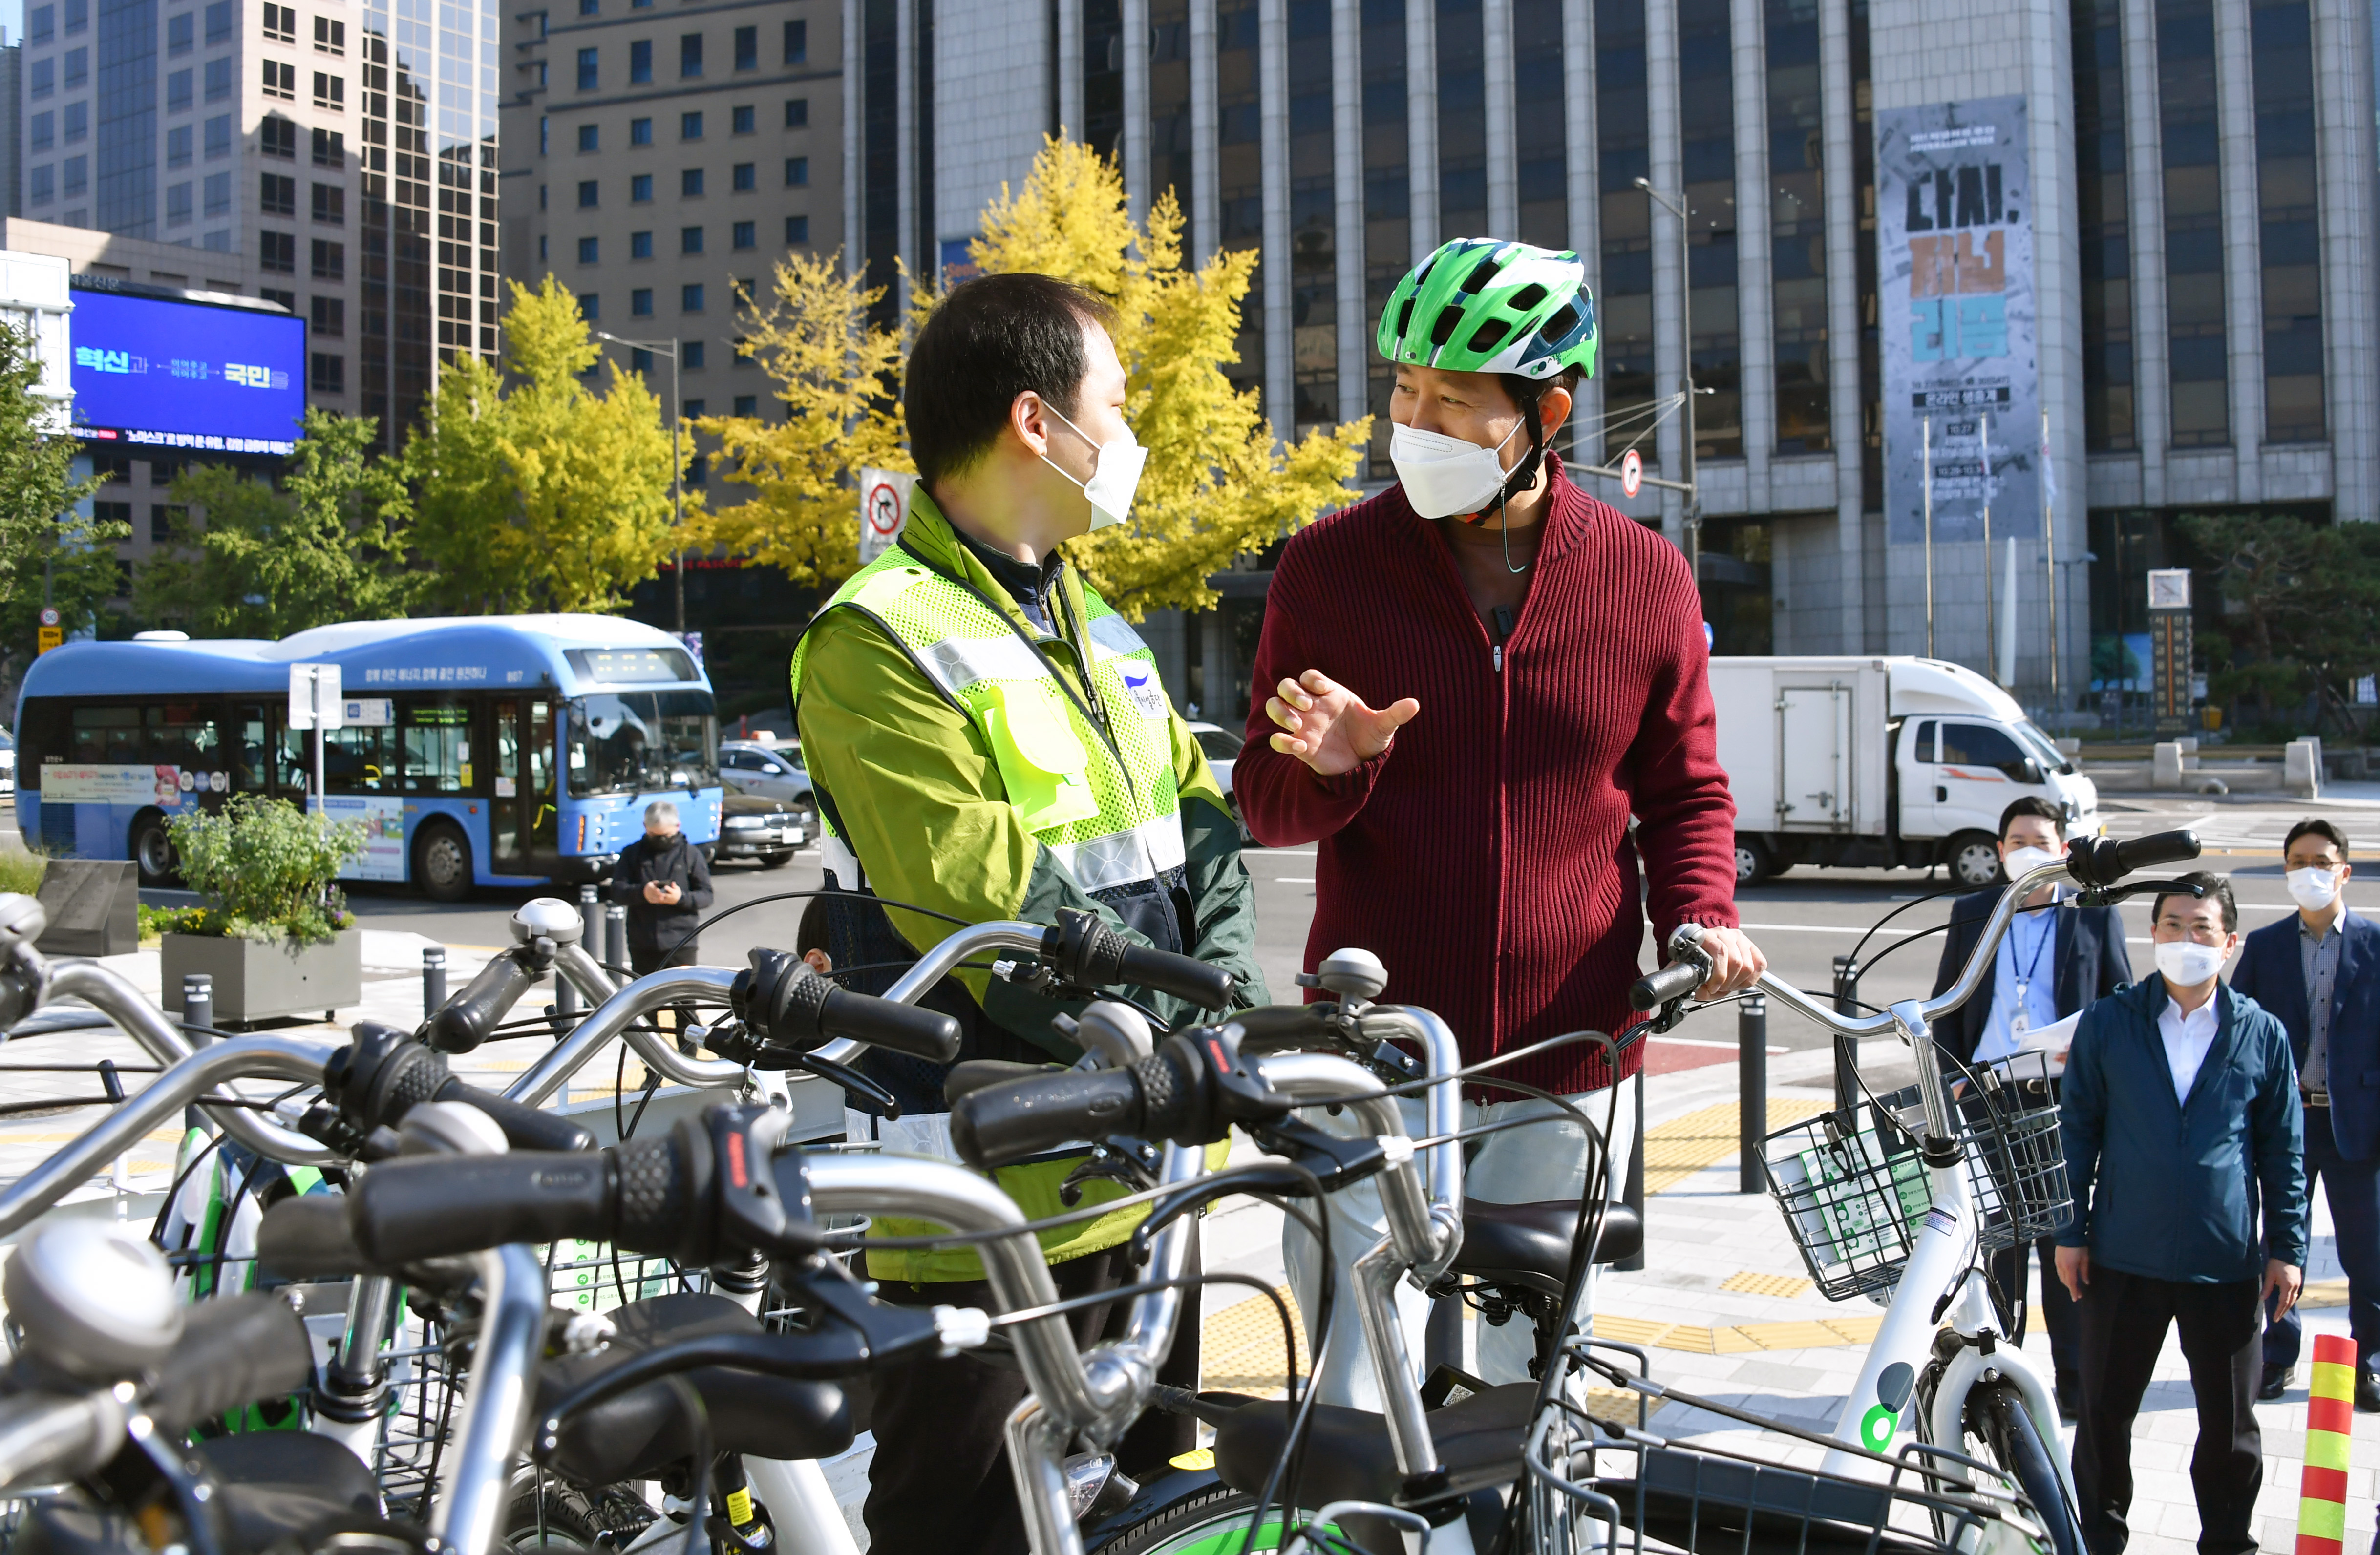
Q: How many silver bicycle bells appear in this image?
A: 7